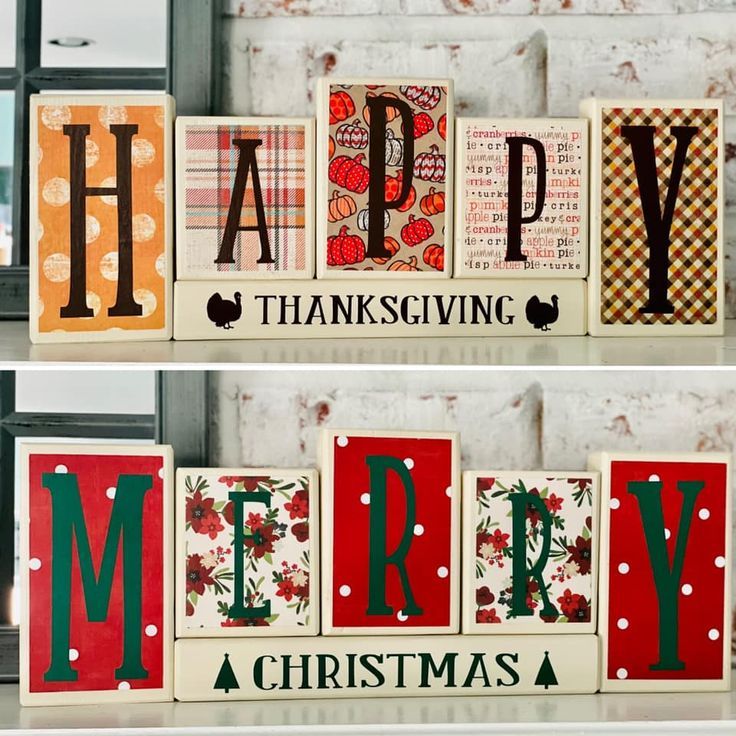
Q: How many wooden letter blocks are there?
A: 10